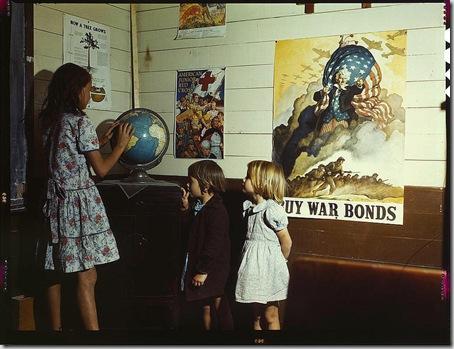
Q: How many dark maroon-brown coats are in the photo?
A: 1